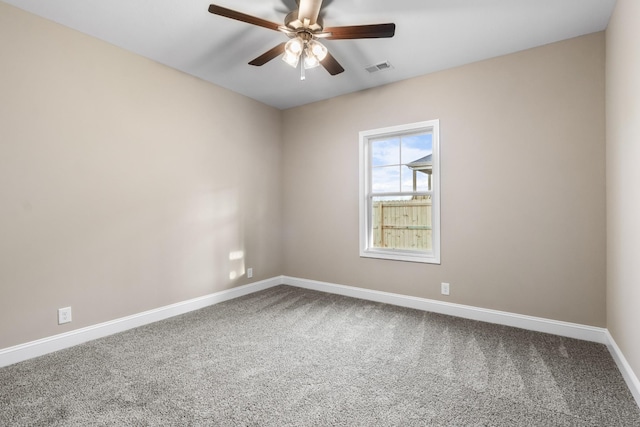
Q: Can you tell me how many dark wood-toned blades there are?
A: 4